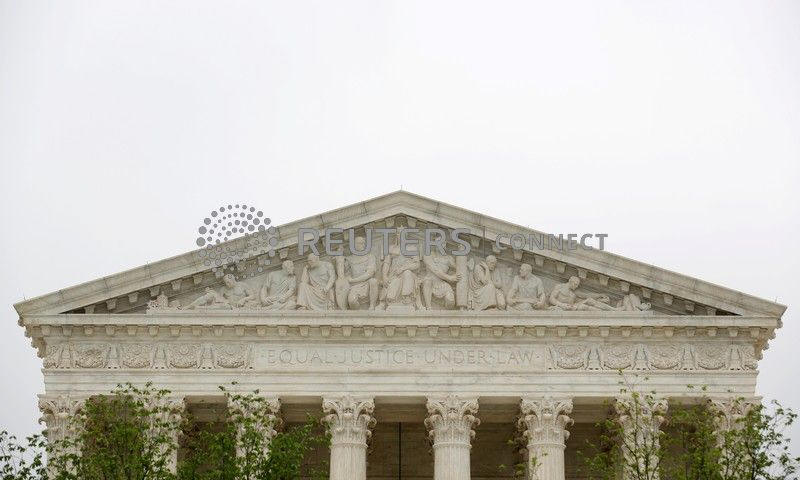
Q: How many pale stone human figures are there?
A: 9